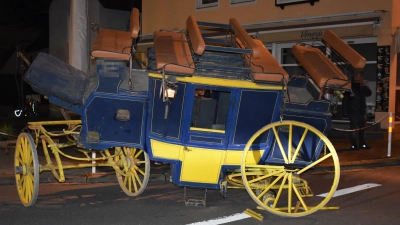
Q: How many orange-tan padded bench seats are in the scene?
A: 4